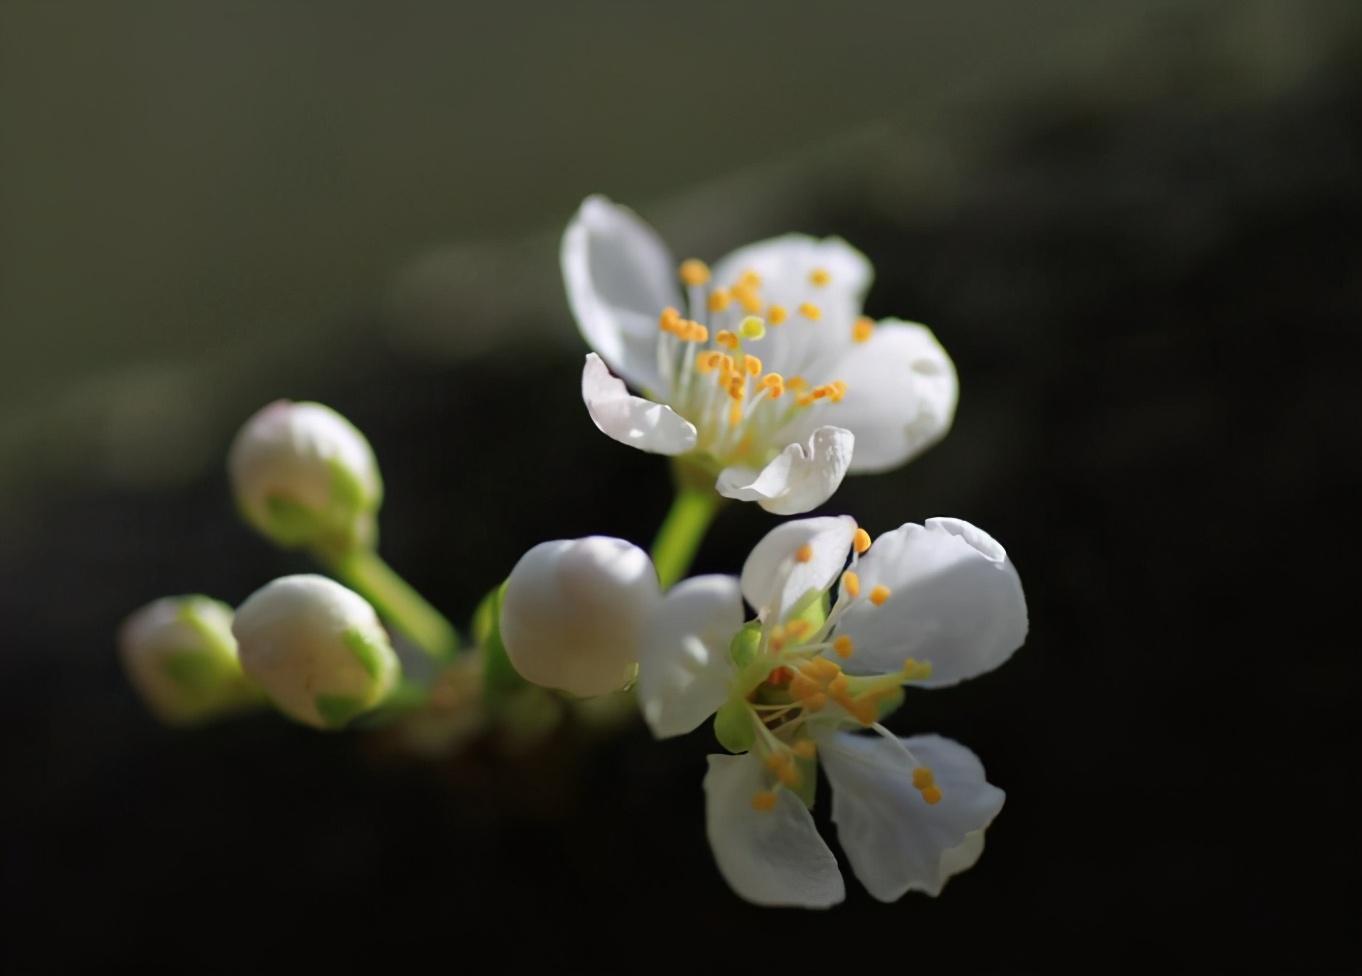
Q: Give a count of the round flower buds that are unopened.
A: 4